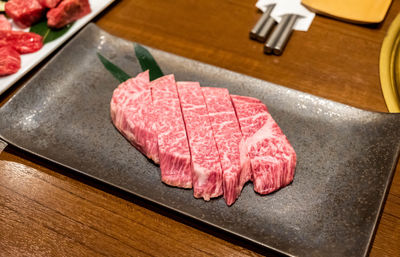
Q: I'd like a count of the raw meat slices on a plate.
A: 5